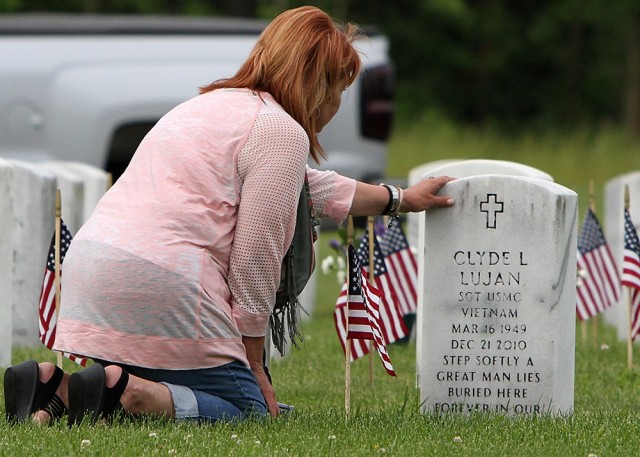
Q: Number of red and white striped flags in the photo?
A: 6